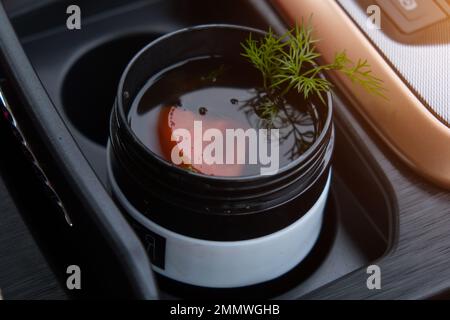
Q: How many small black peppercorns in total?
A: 2